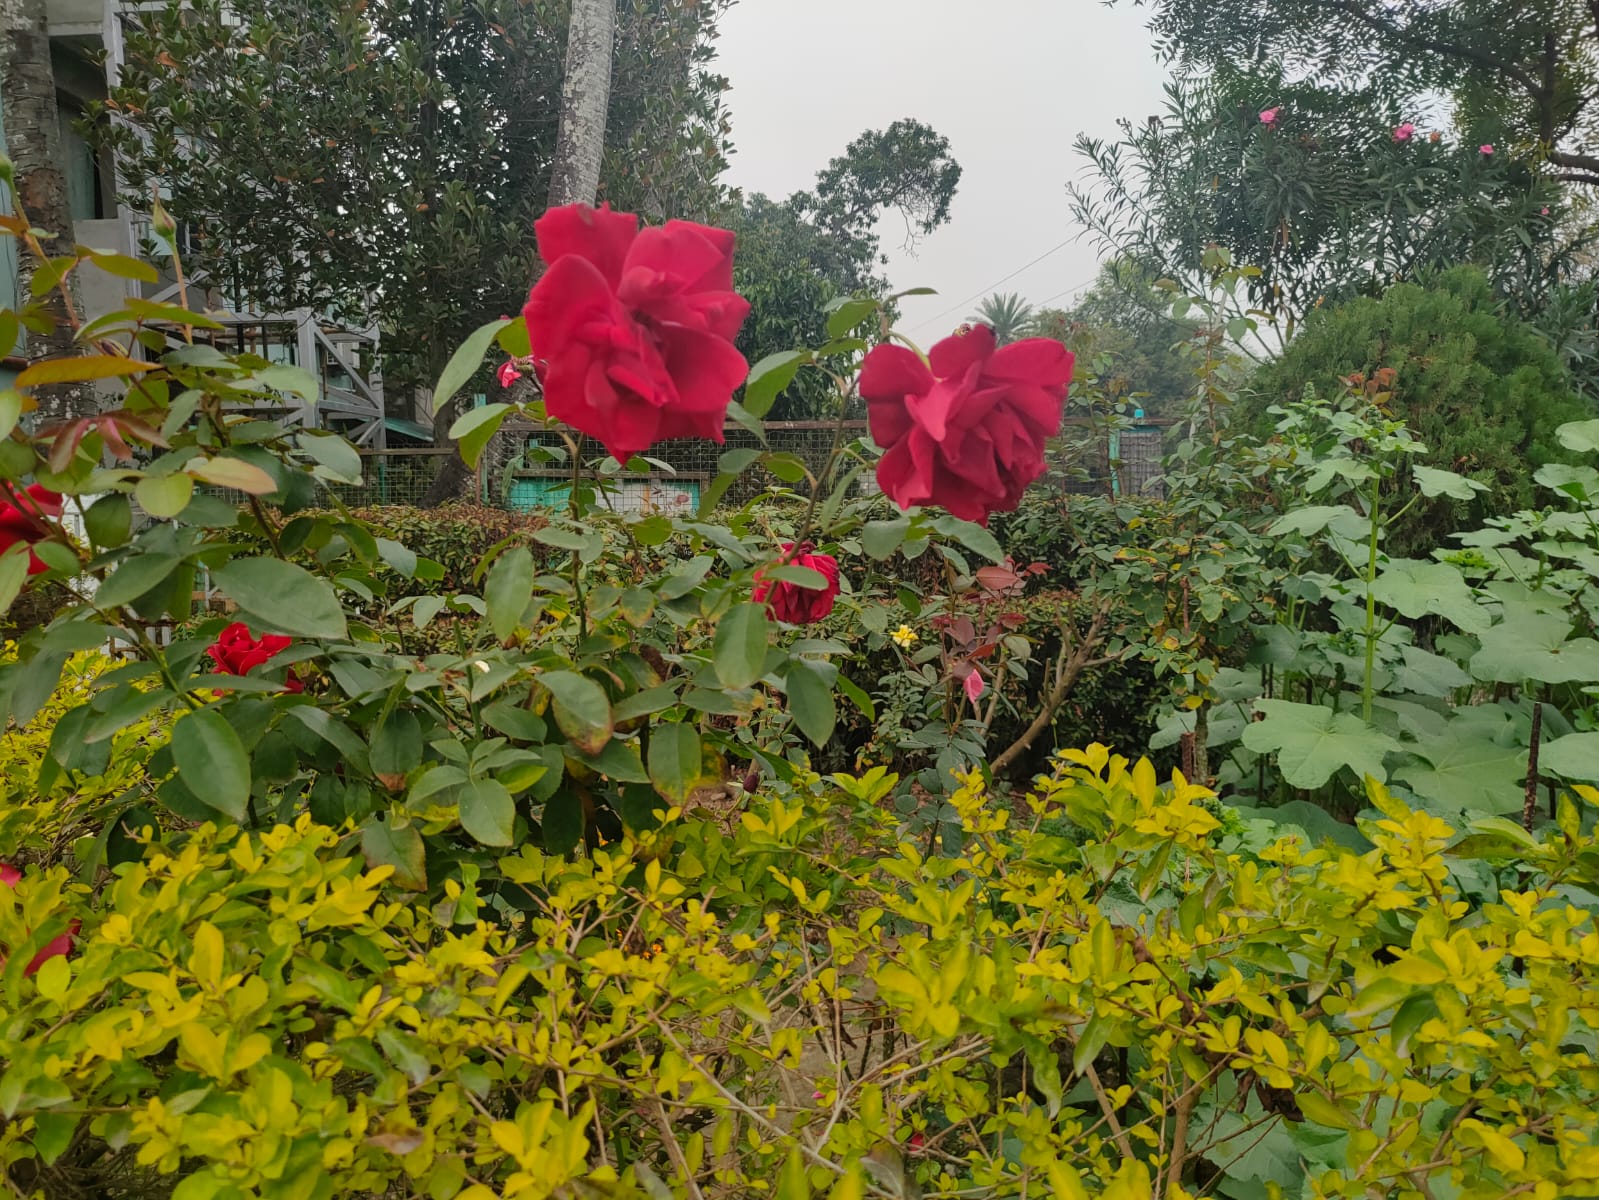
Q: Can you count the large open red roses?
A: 2